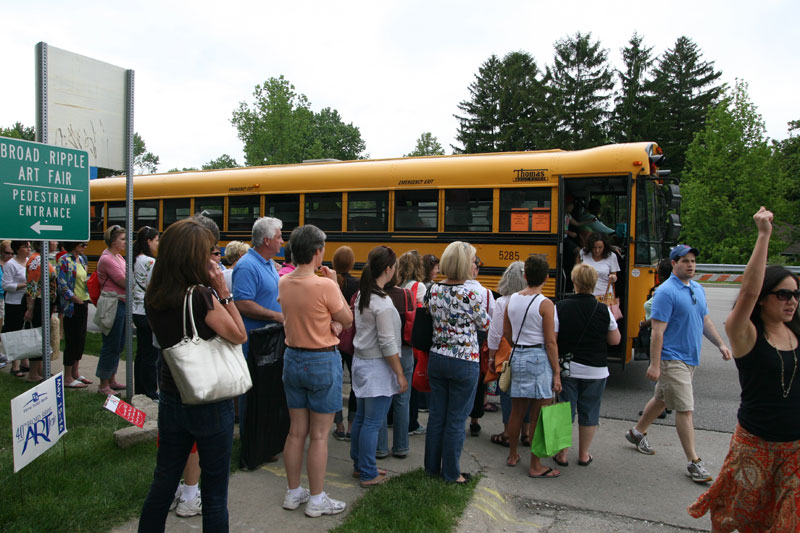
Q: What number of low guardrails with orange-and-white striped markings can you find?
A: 1